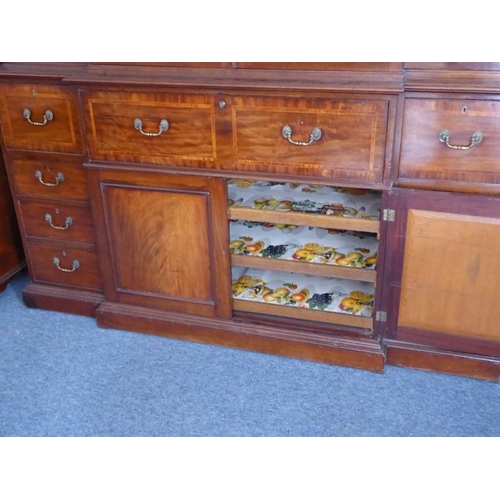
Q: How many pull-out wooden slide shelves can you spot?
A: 3